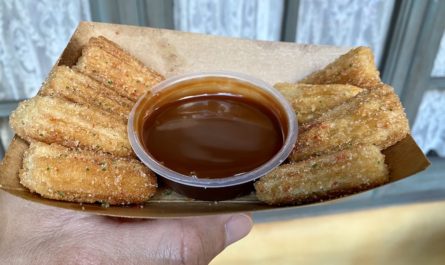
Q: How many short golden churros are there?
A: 8